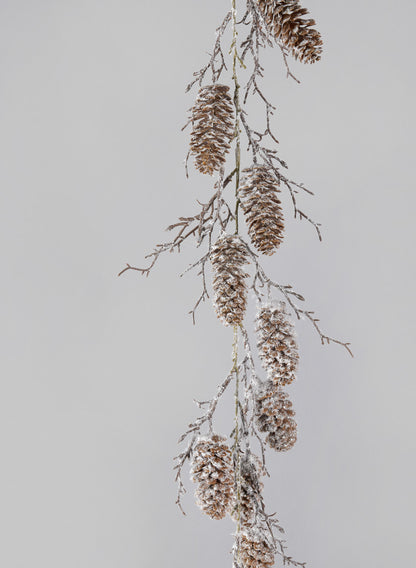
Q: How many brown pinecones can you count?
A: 9